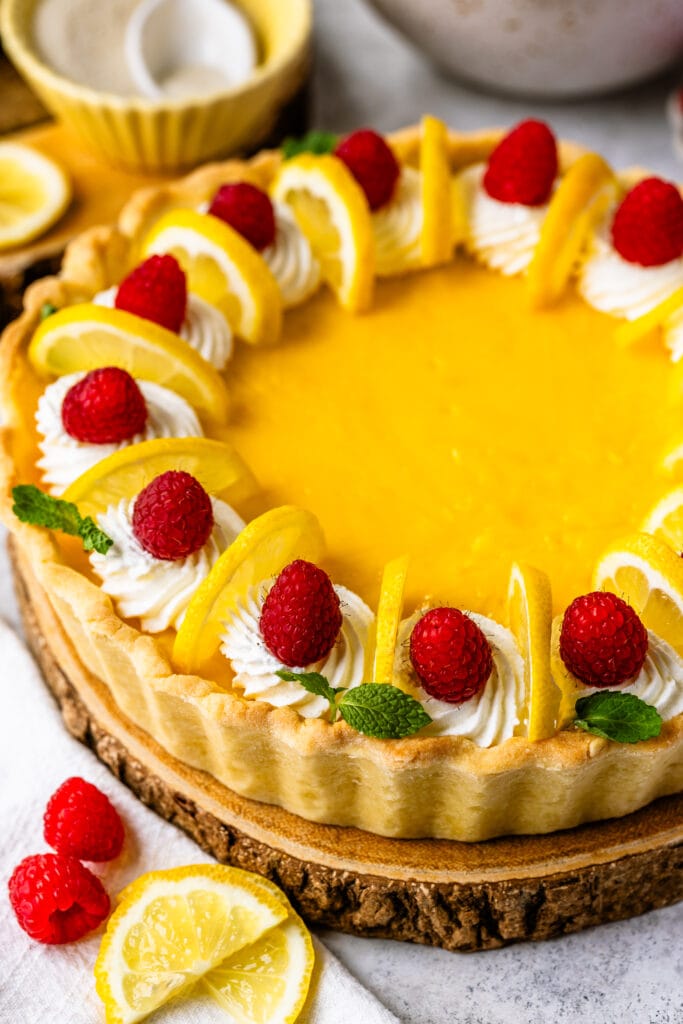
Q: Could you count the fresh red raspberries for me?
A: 12